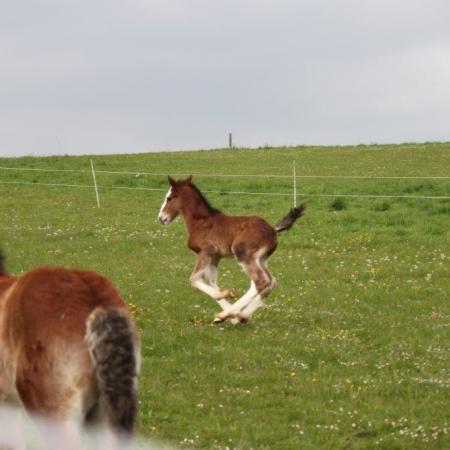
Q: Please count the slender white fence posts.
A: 2